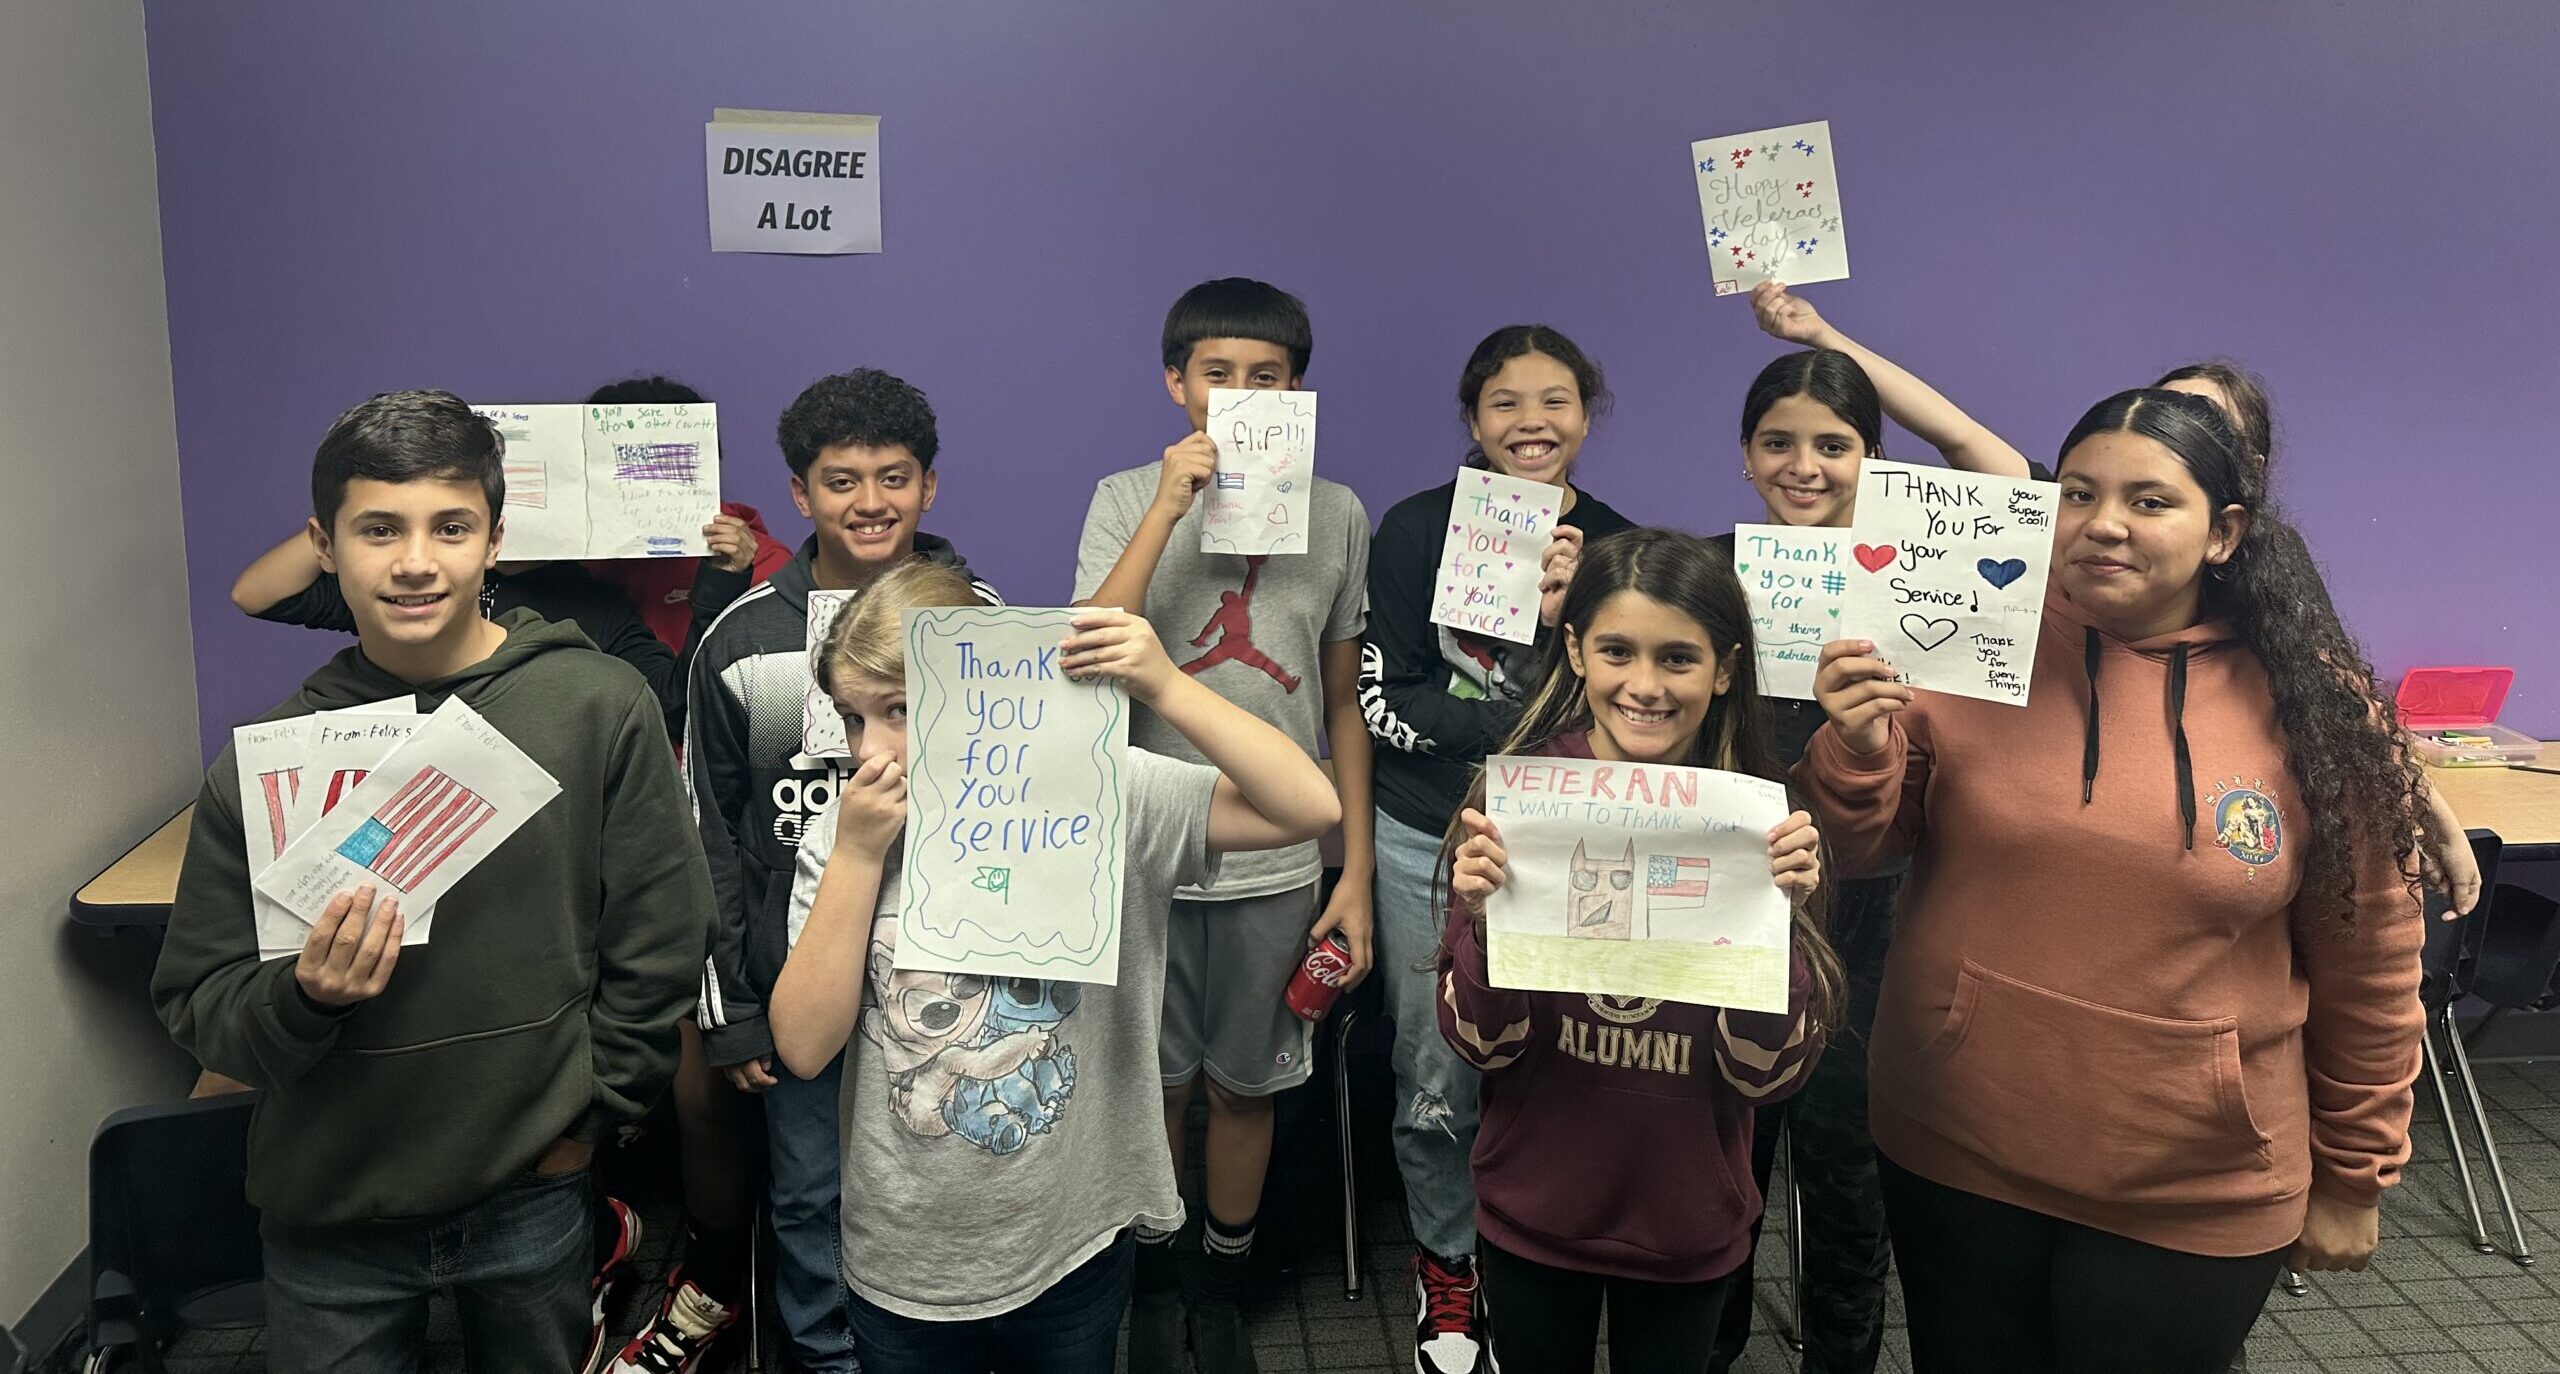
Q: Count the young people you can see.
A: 11